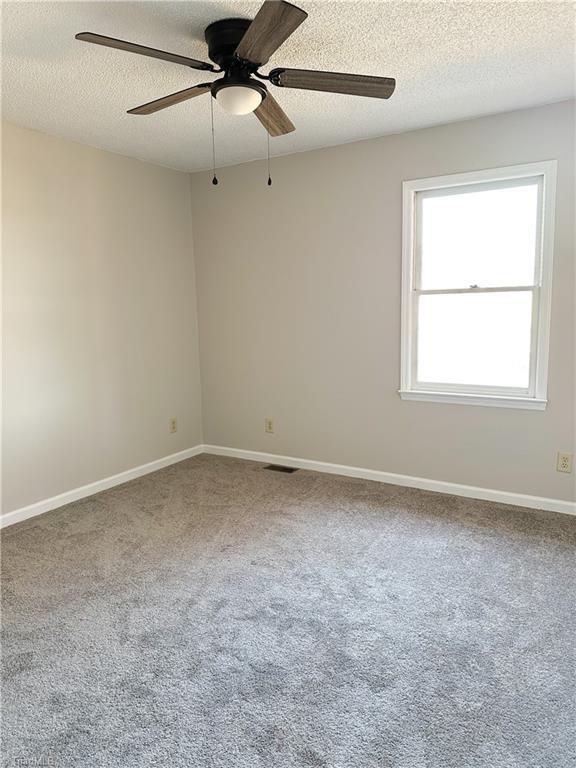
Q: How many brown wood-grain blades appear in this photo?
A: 5